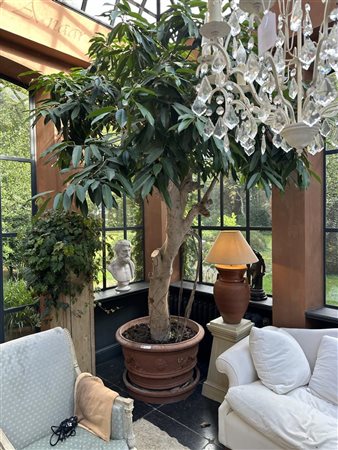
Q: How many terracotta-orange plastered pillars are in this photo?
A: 3